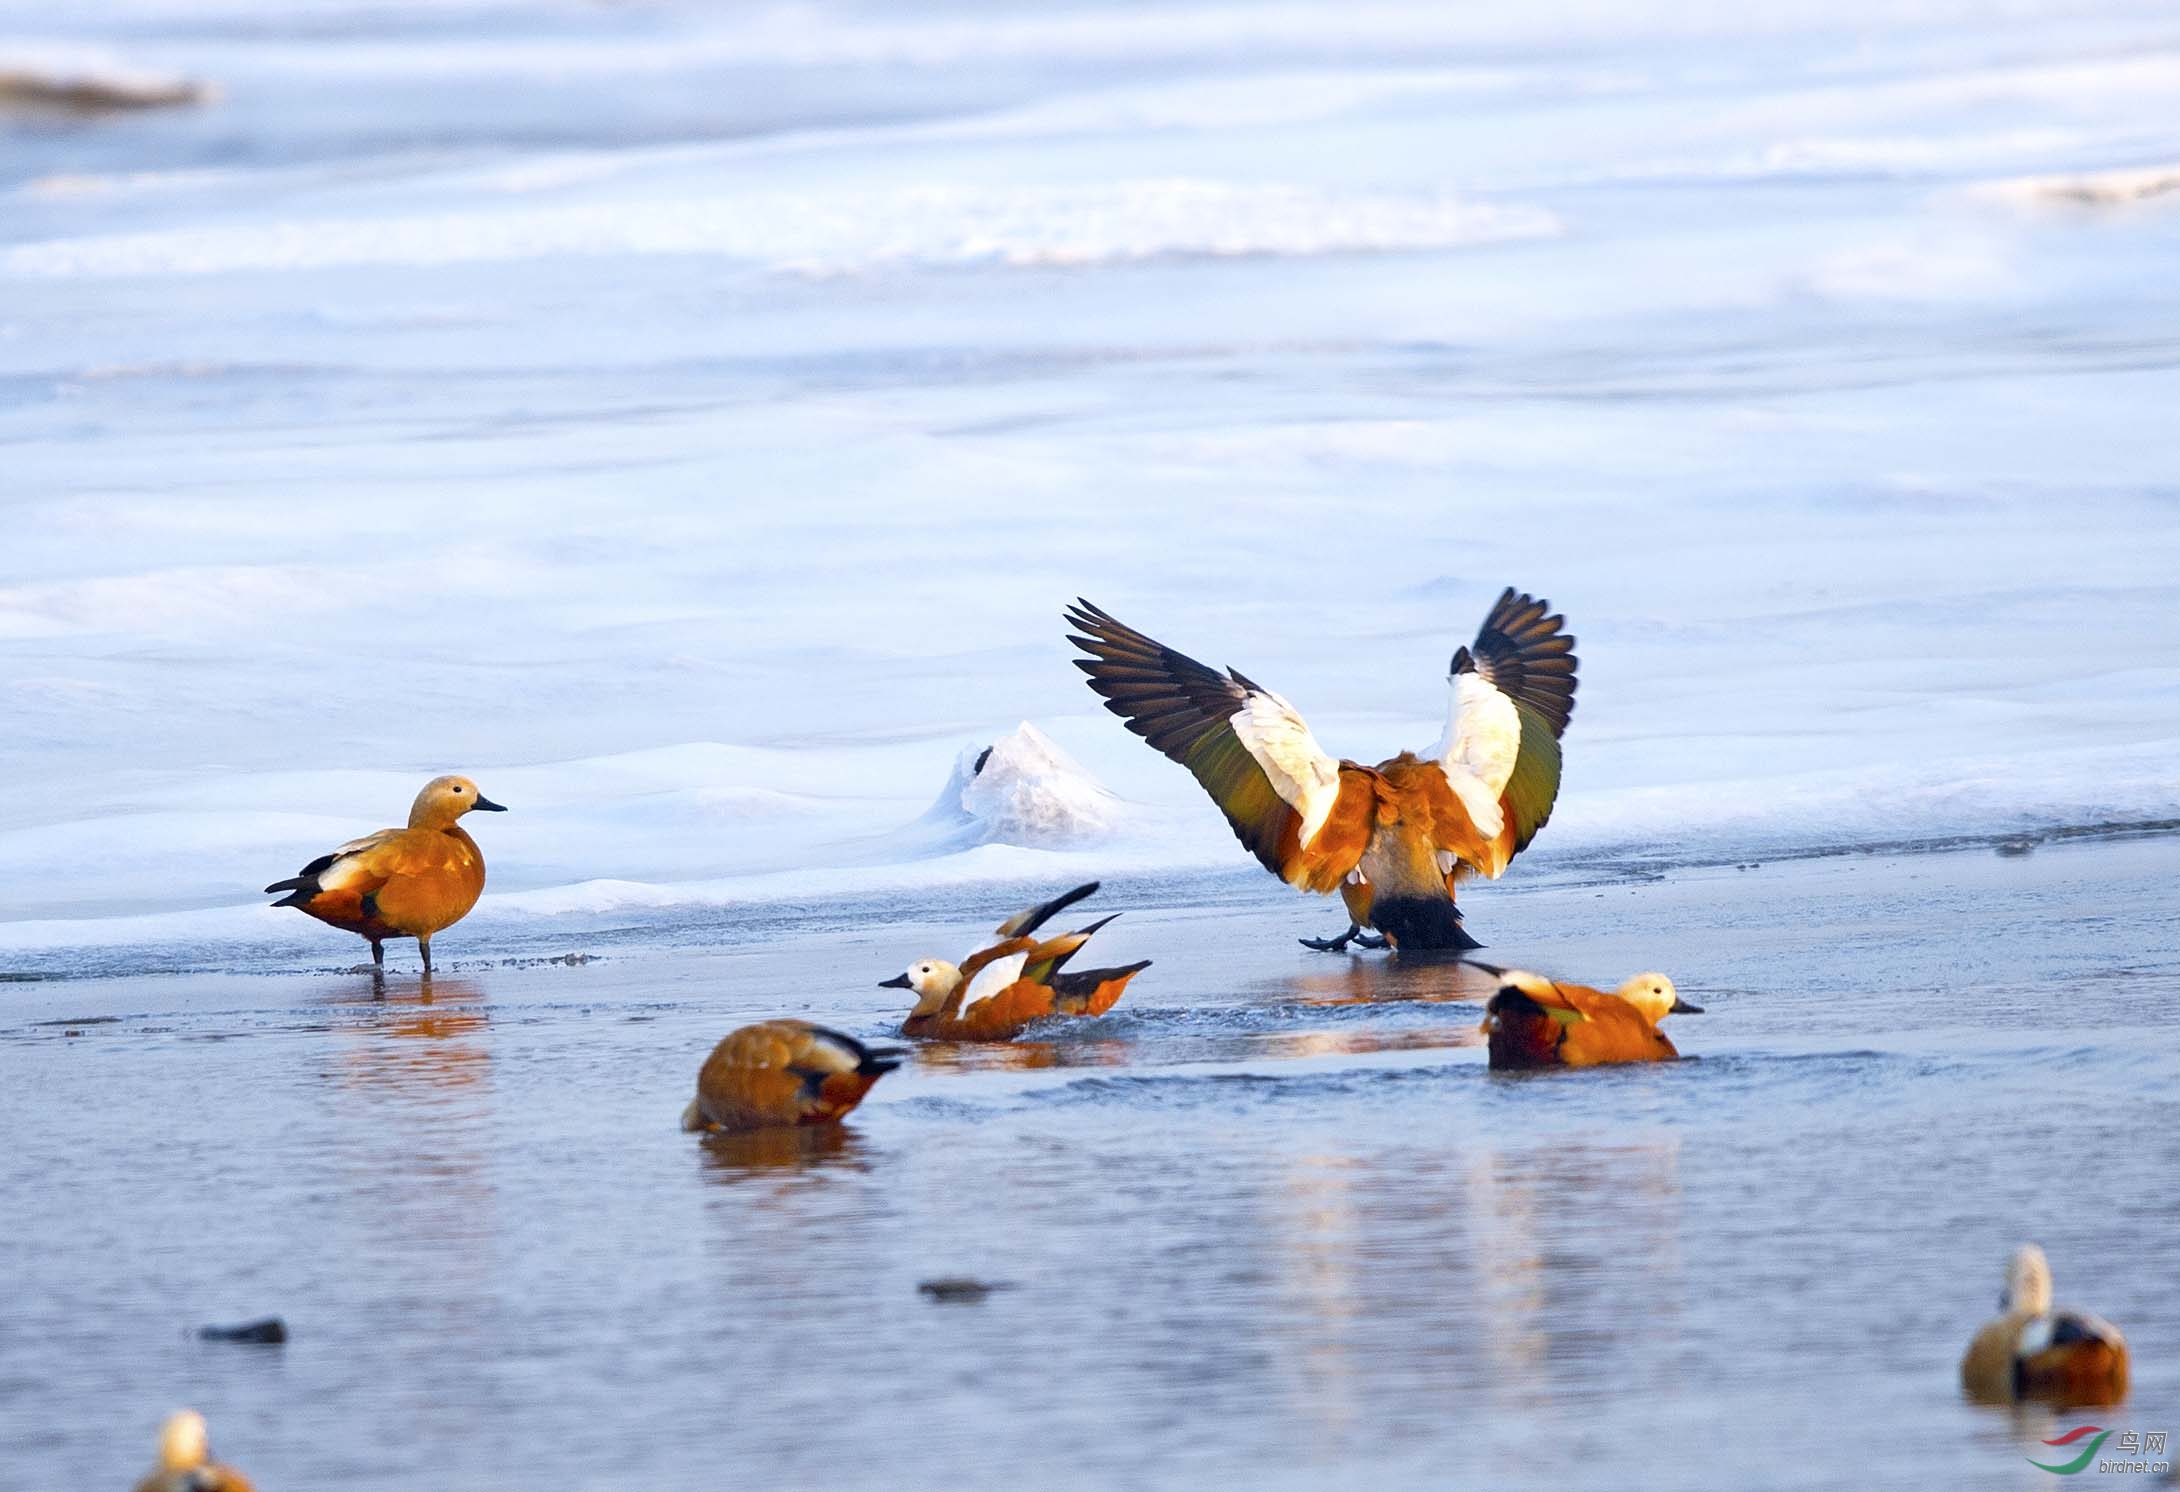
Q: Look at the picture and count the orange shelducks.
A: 7